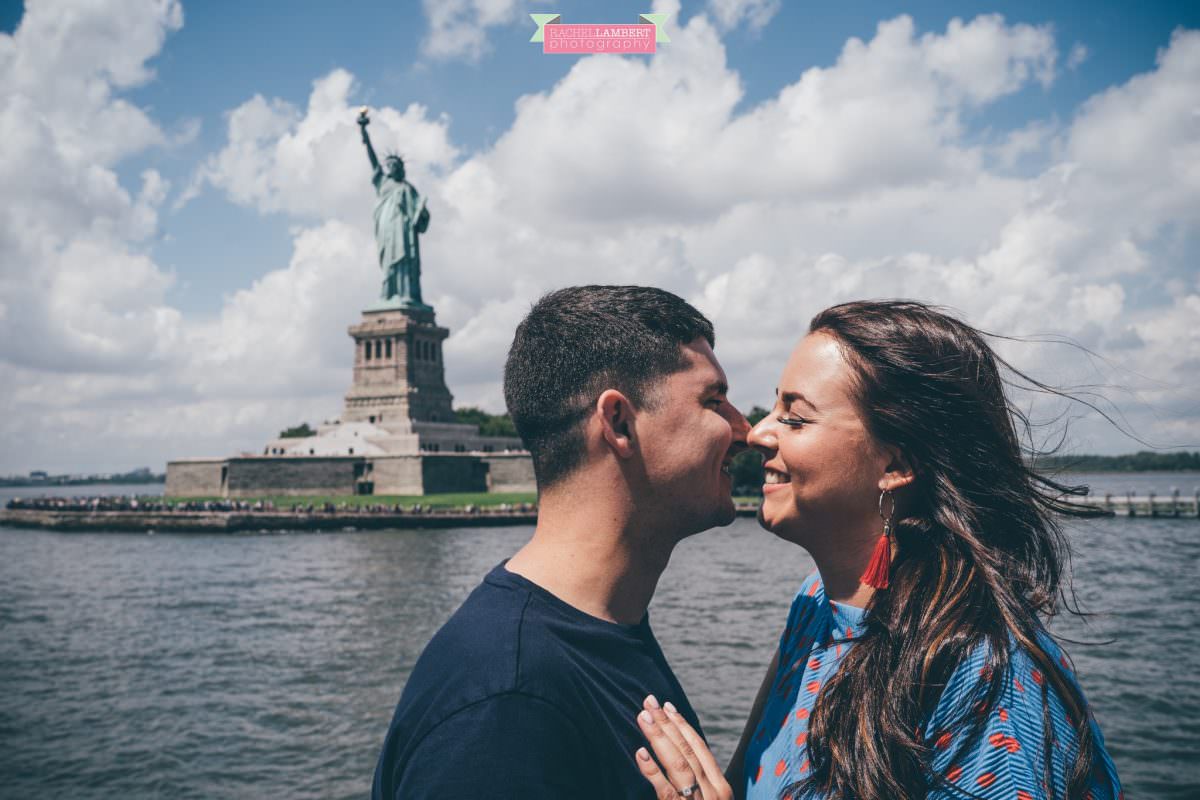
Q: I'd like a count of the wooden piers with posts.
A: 1